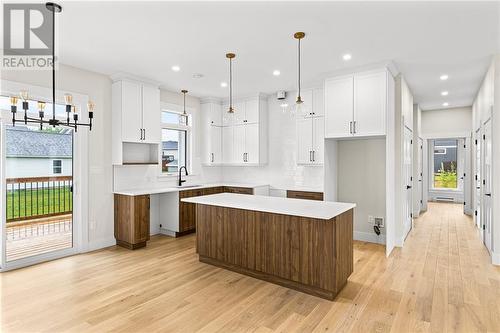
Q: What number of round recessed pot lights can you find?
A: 7